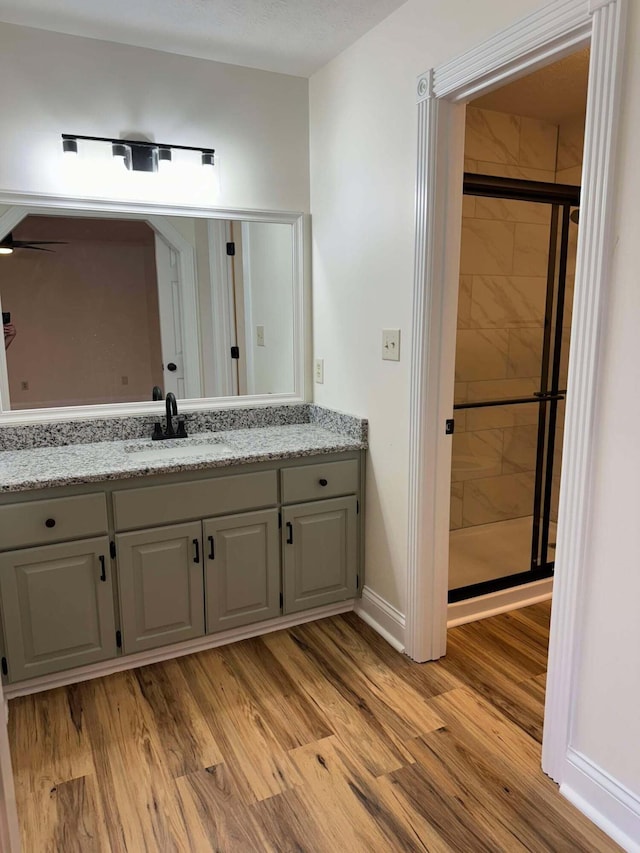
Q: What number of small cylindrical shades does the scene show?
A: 4